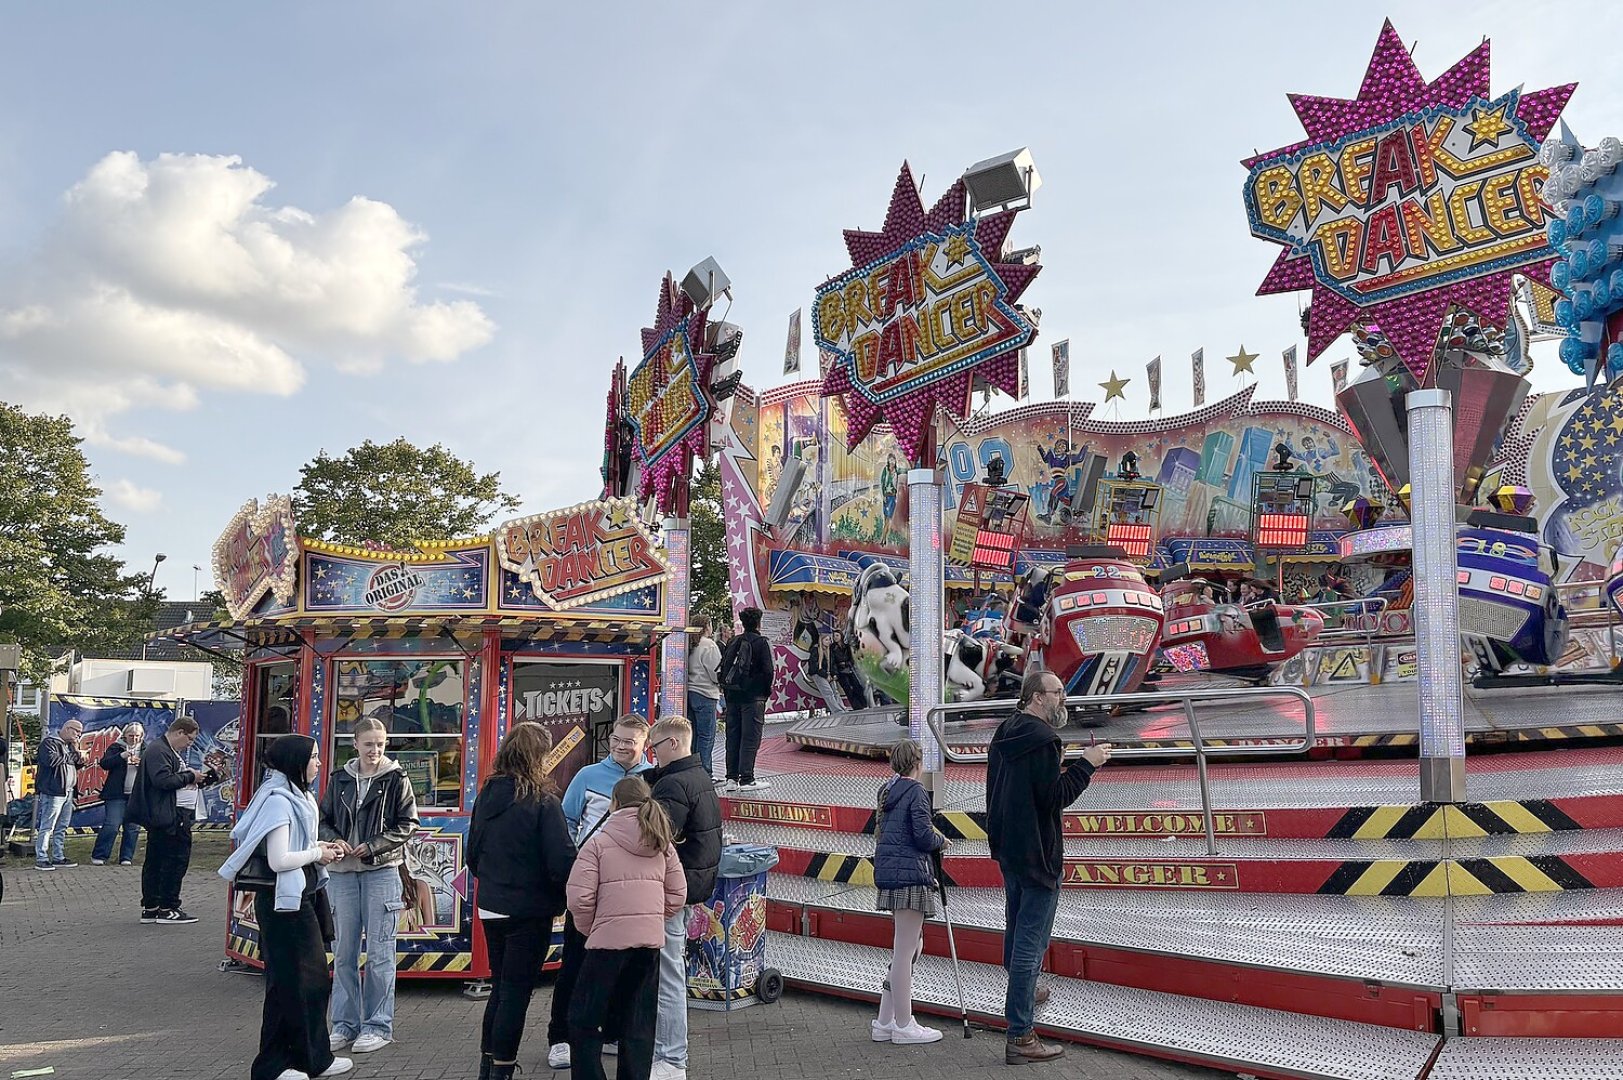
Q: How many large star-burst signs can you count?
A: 3